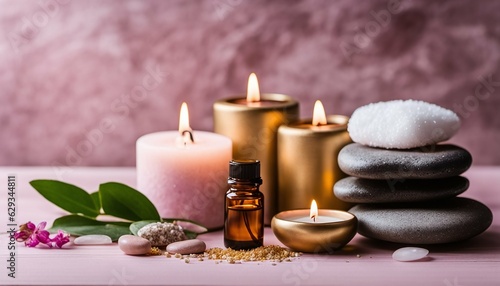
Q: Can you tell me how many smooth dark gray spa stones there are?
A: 3